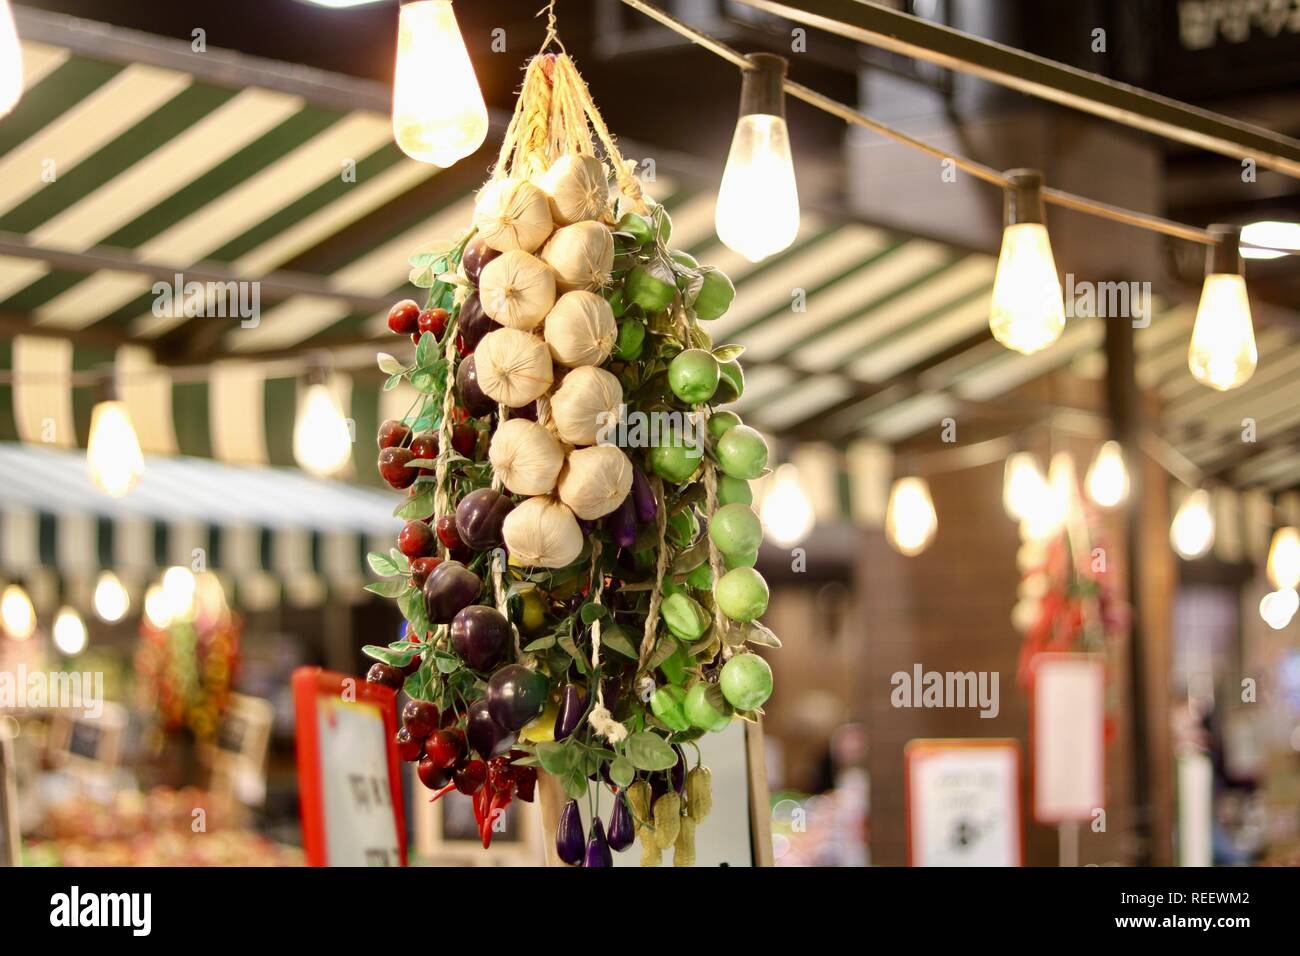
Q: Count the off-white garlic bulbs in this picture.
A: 10